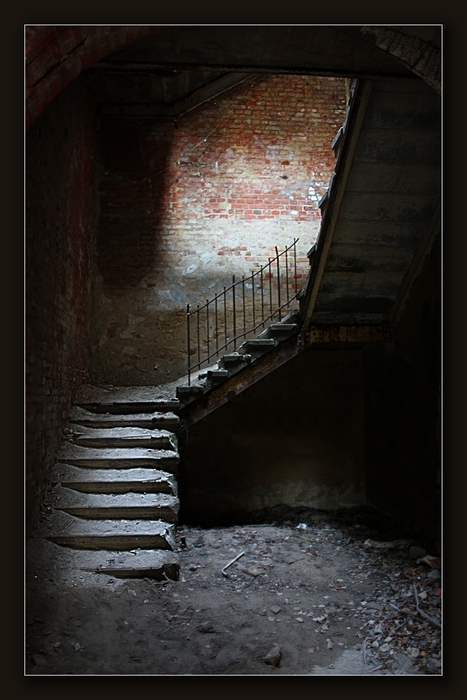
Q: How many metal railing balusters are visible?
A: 13